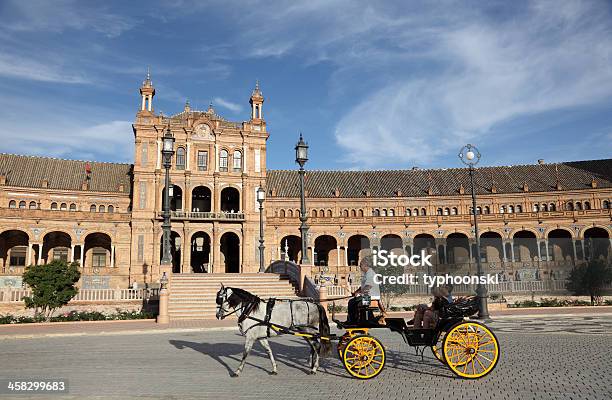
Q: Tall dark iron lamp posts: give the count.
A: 4